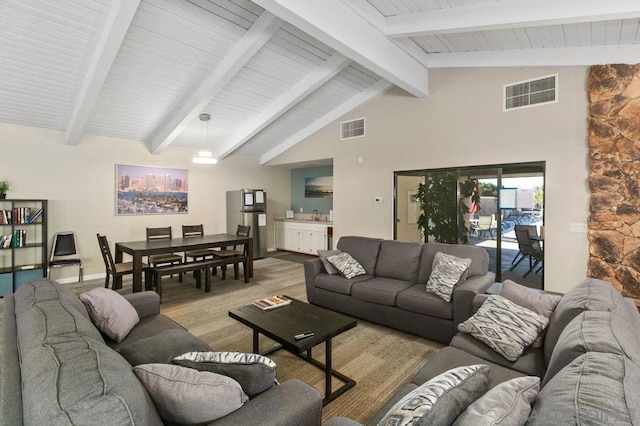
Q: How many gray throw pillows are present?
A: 6